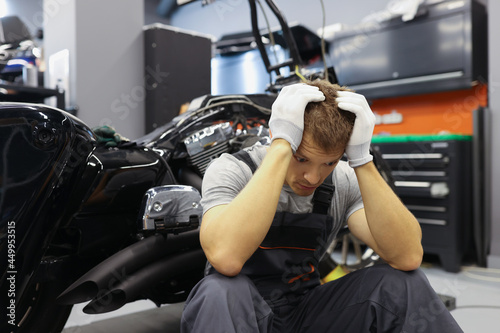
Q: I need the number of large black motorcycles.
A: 1